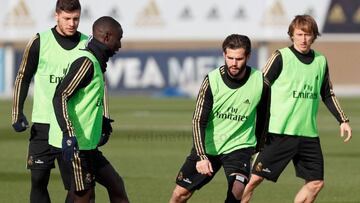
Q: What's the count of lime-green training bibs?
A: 4